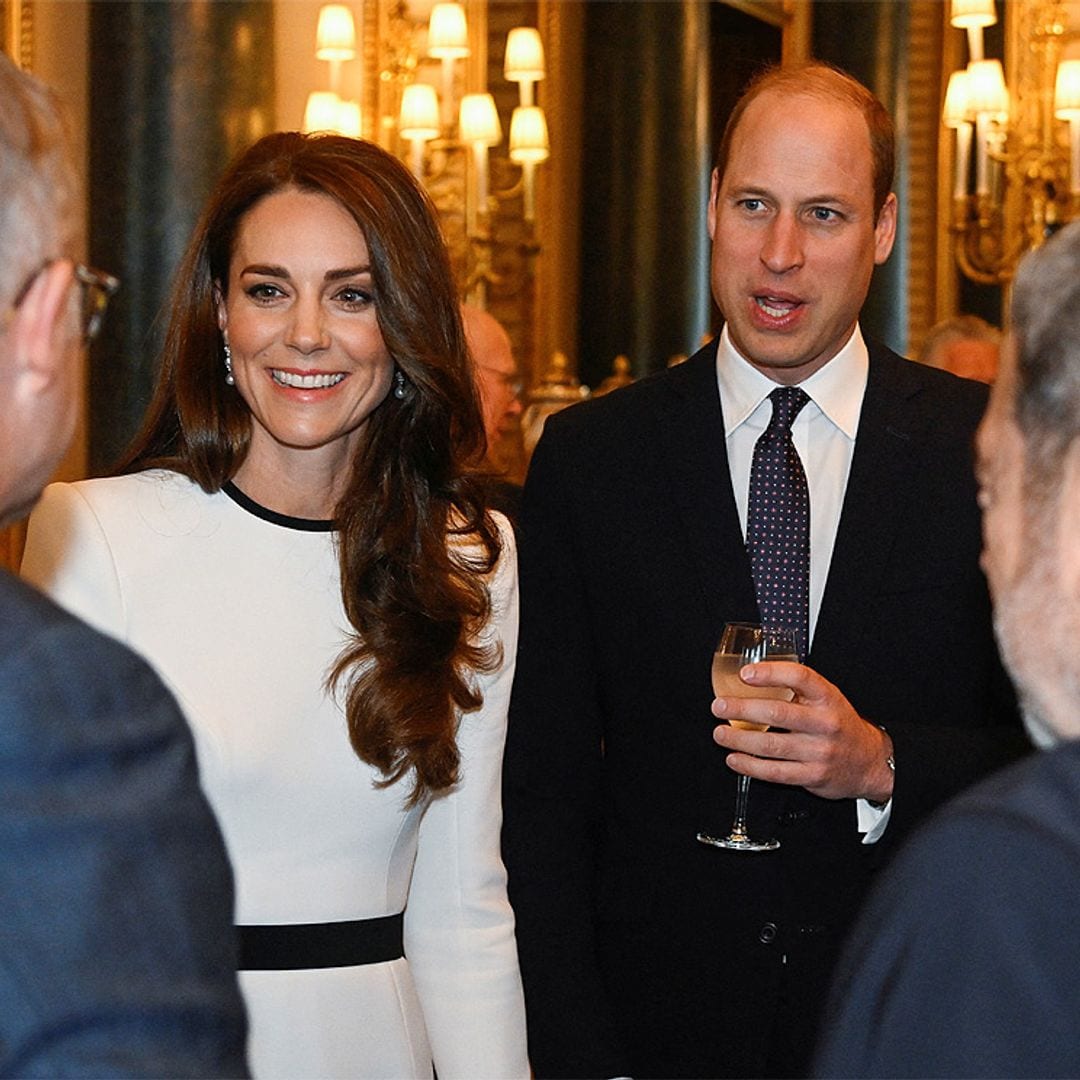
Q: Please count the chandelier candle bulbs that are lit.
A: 12